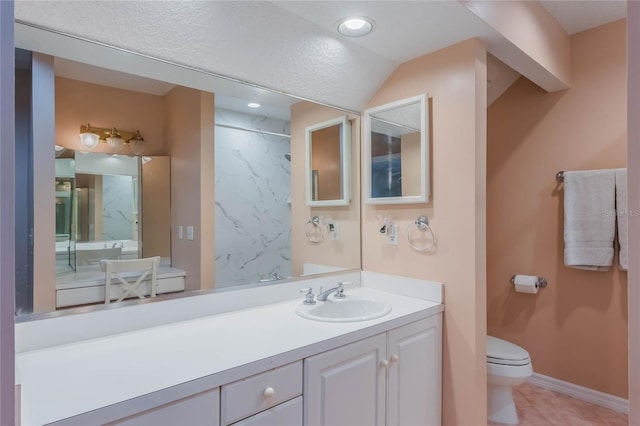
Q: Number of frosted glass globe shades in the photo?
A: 3